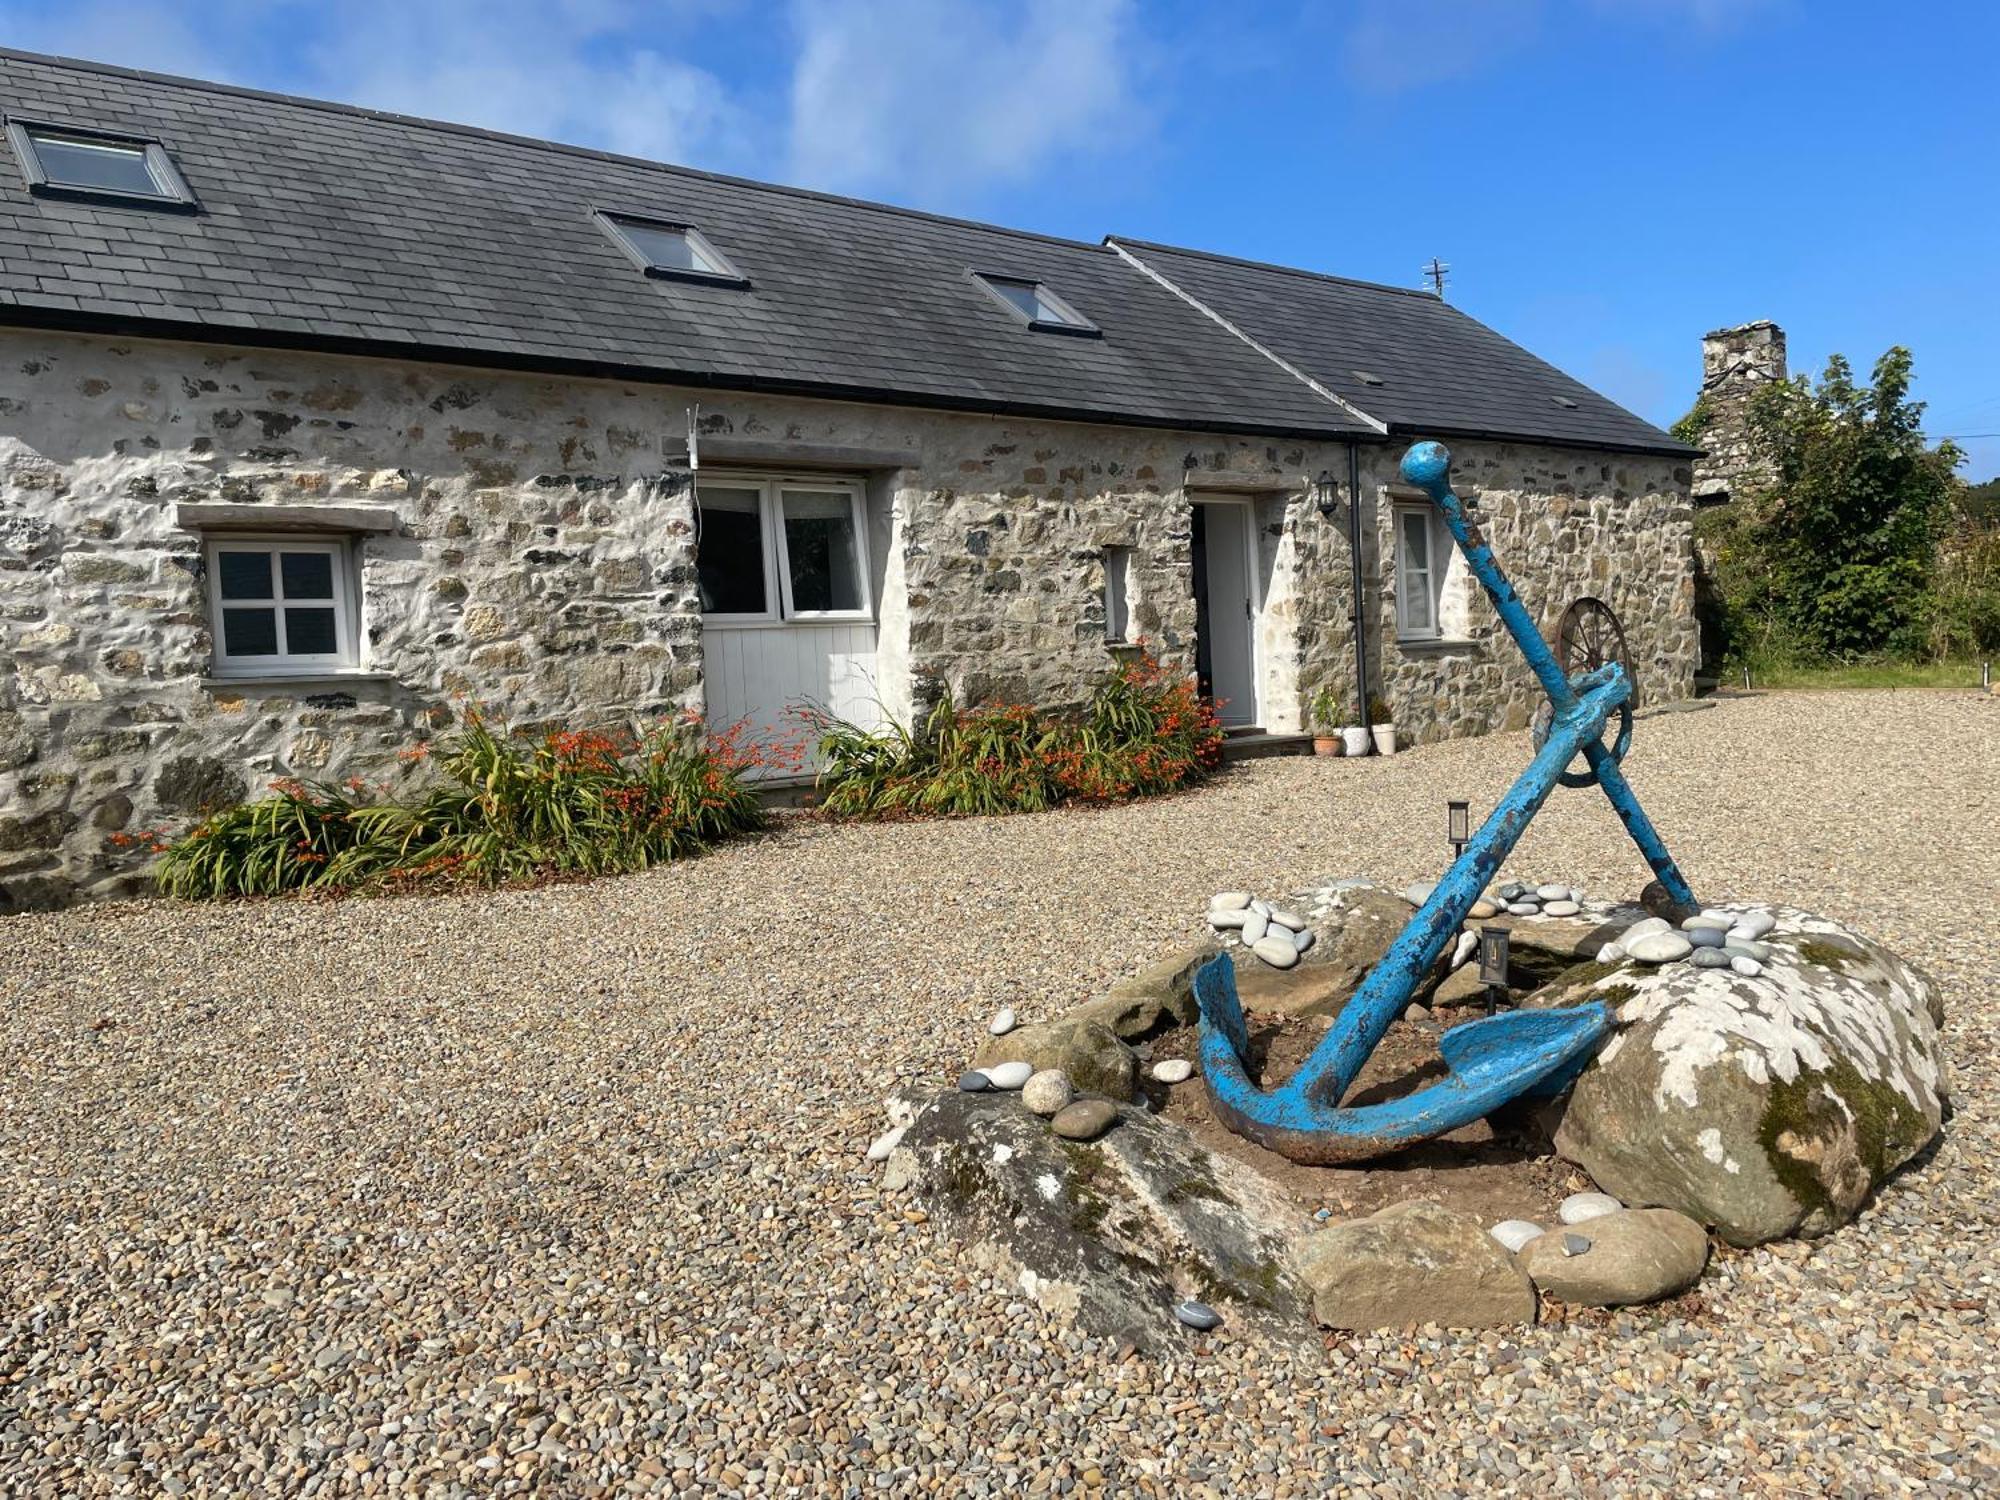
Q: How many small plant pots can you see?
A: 3